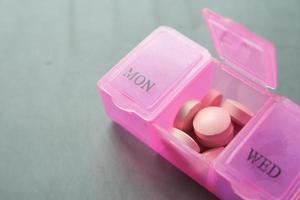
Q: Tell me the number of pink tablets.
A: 7